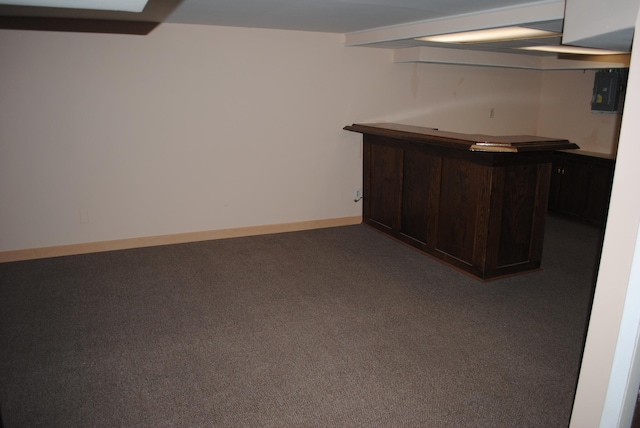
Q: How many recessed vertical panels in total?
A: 4